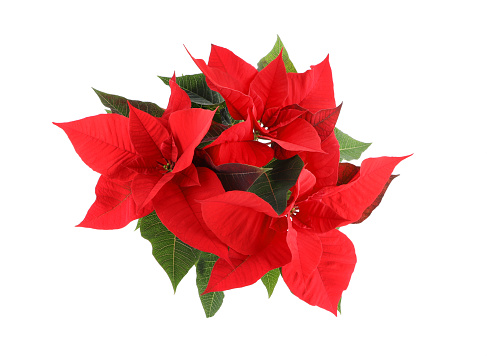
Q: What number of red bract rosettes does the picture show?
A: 3